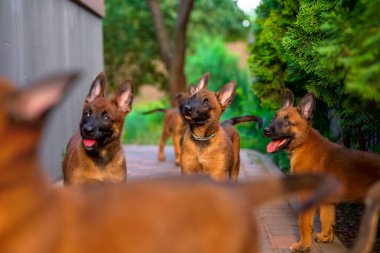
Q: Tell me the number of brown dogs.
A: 5